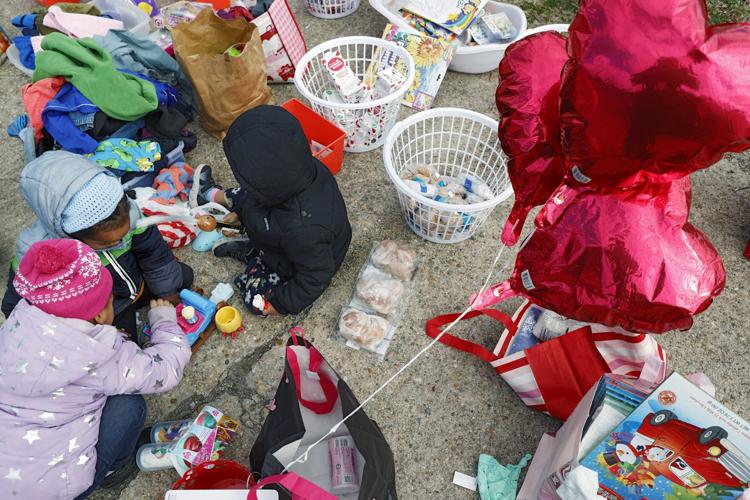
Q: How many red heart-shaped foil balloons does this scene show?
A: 3